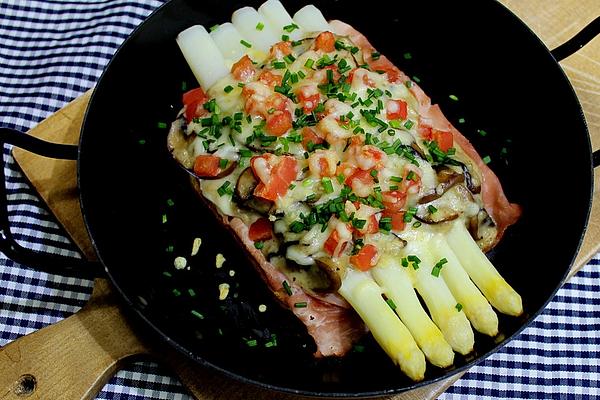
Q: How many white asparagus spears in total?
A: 5